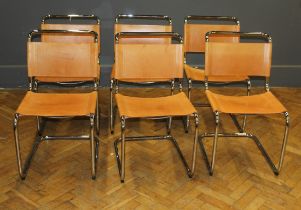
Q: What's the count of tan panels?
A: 12